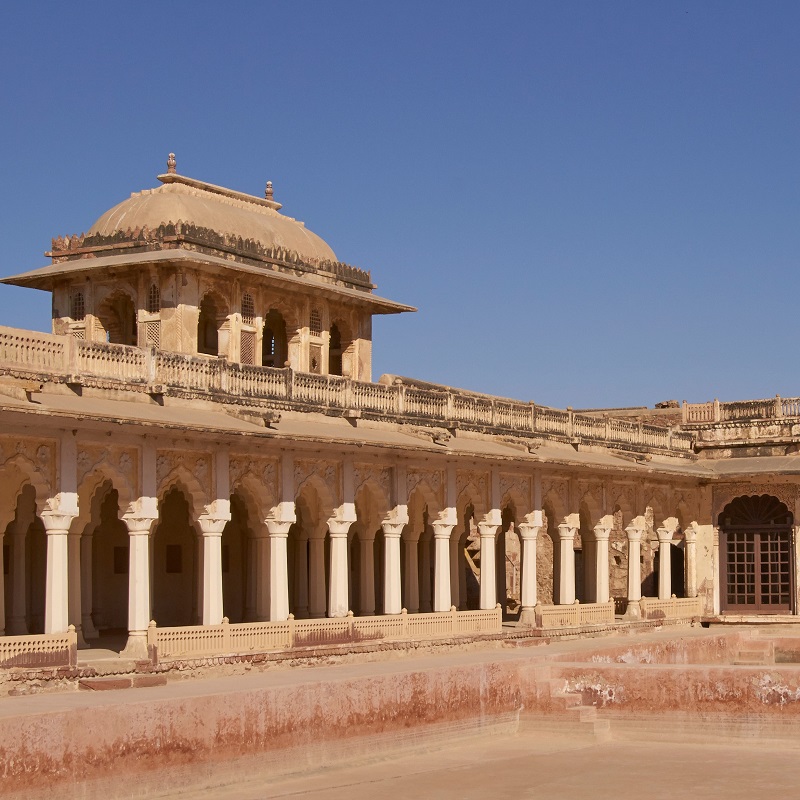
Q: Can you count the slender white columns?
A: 14